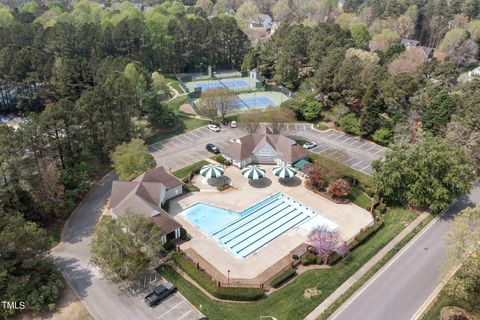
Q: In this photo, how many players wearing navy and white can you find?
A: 0